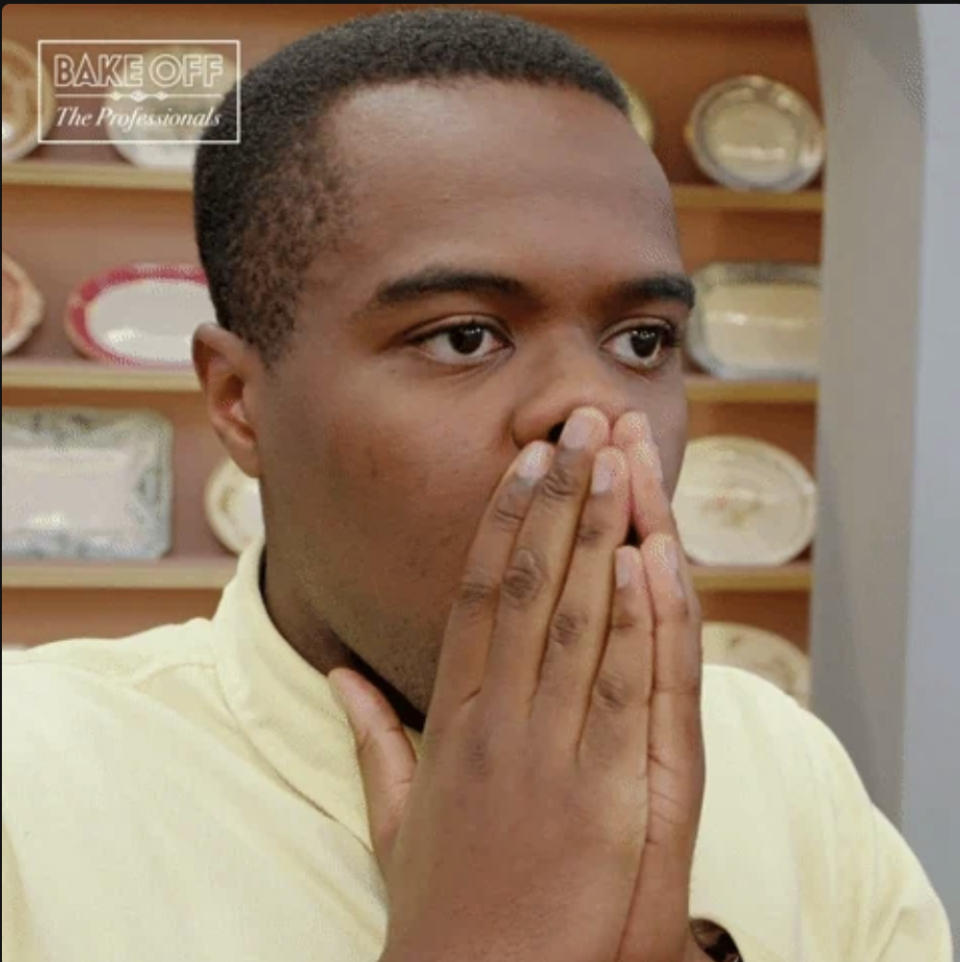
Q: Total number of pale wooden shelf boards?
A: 3